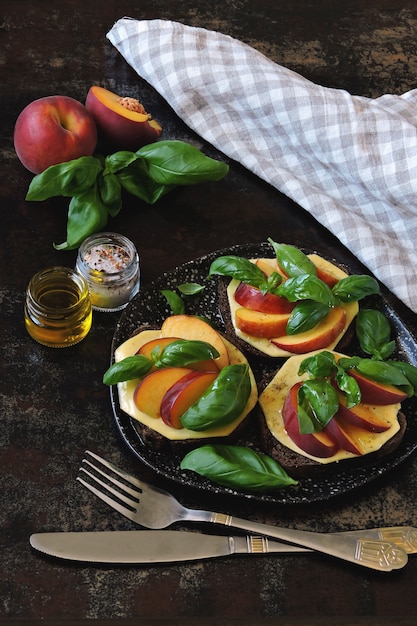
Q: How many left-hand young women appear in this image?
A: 0